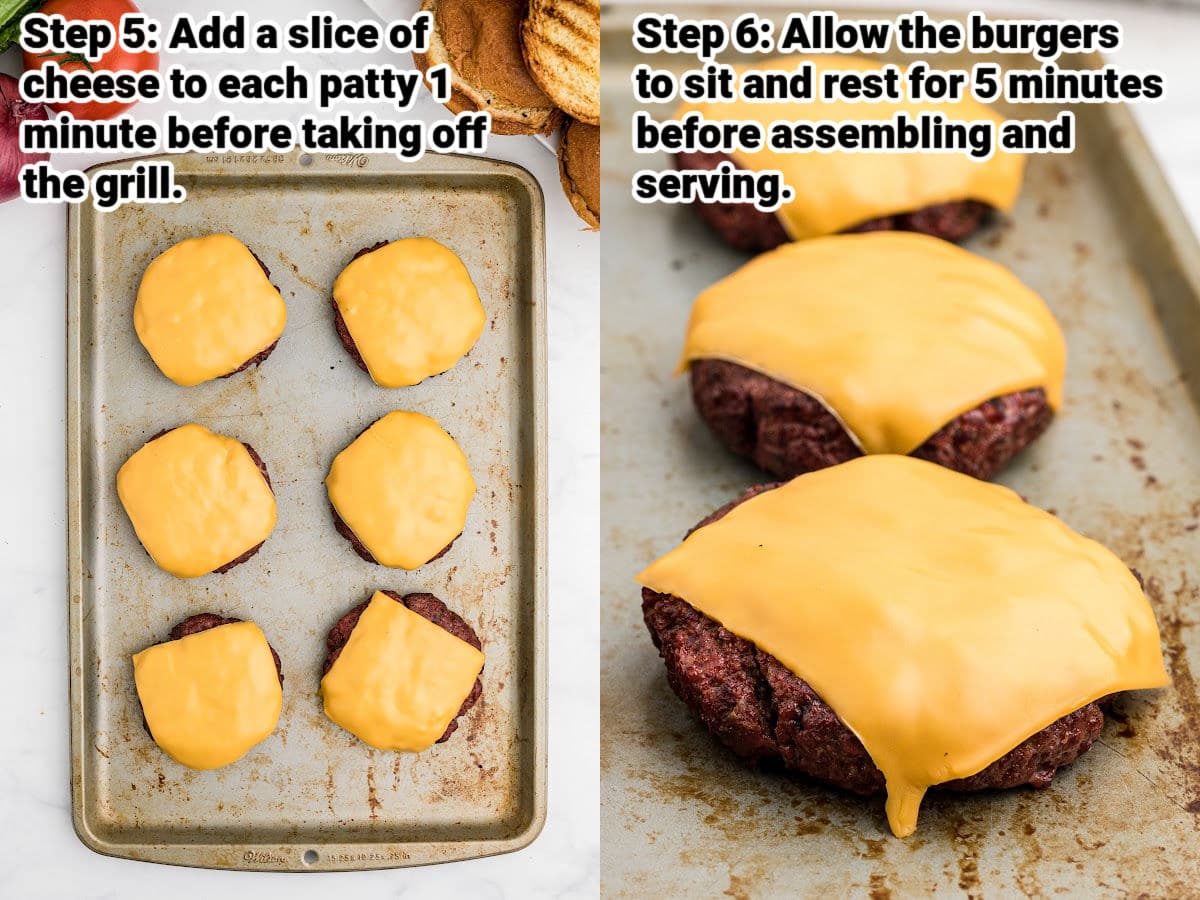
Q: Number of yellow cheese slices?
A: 9